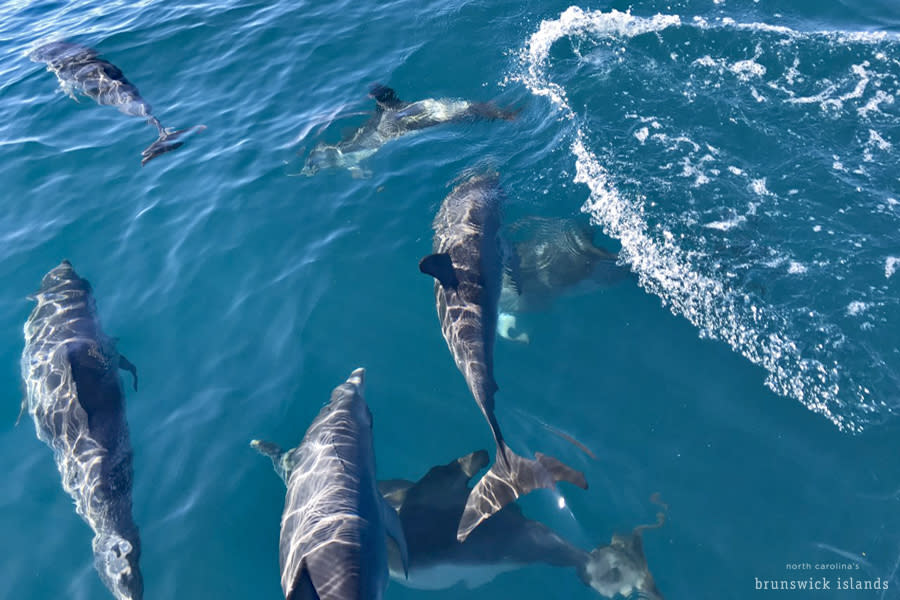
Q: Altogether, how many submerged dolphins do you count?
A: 7